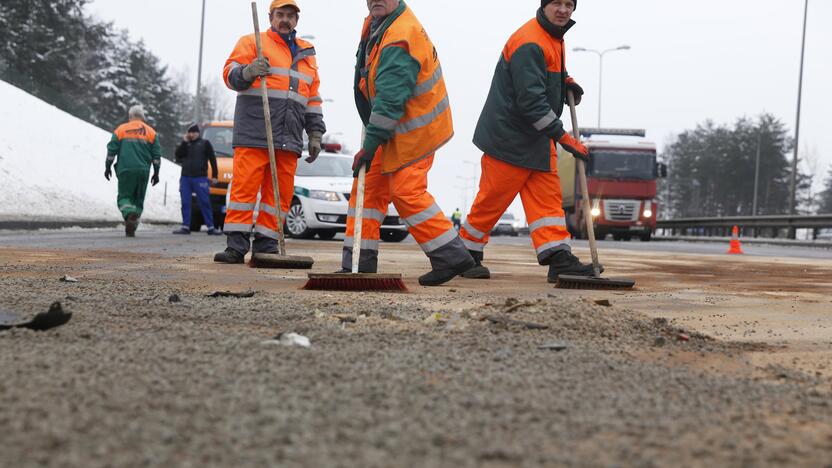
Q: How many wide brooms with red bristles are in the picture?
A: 1